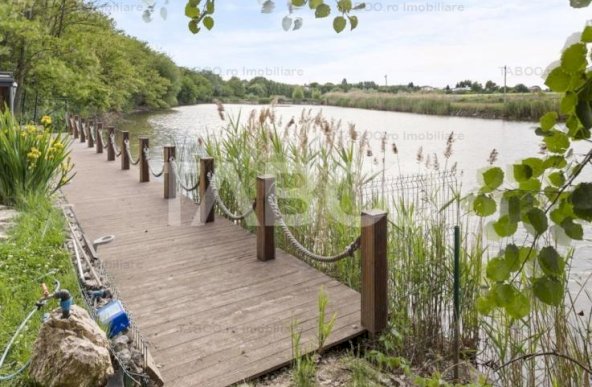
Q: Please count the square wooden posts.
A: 12